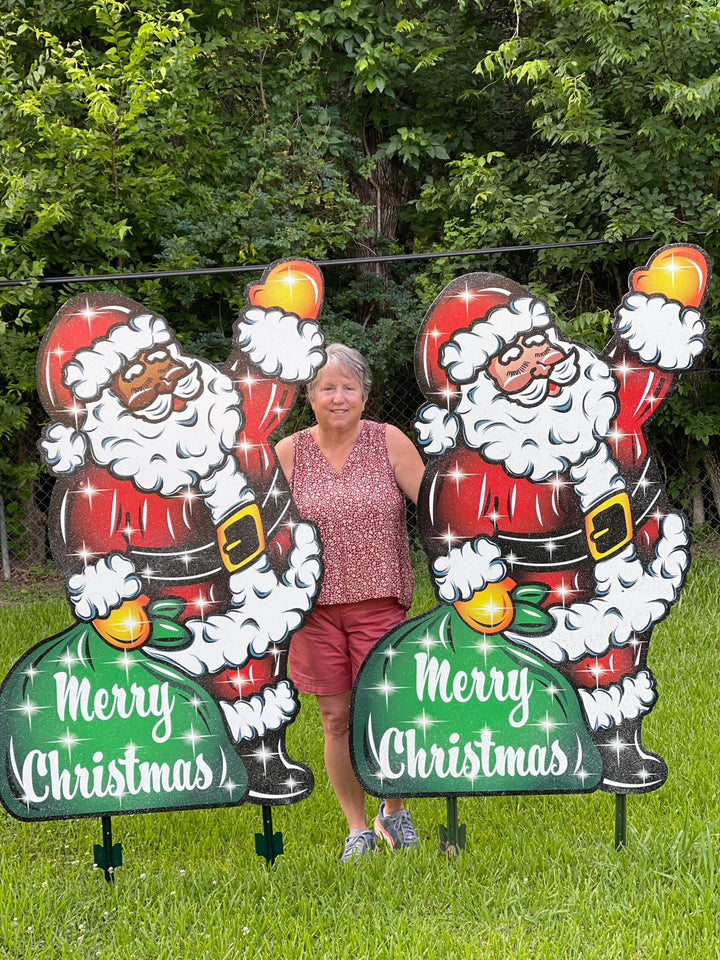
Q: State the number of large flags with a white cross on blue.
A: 0